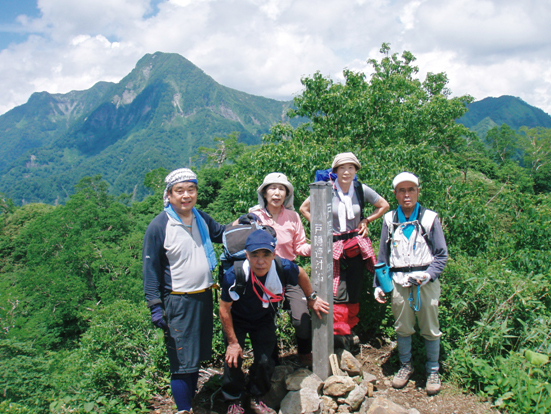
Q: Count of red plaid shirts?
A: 1